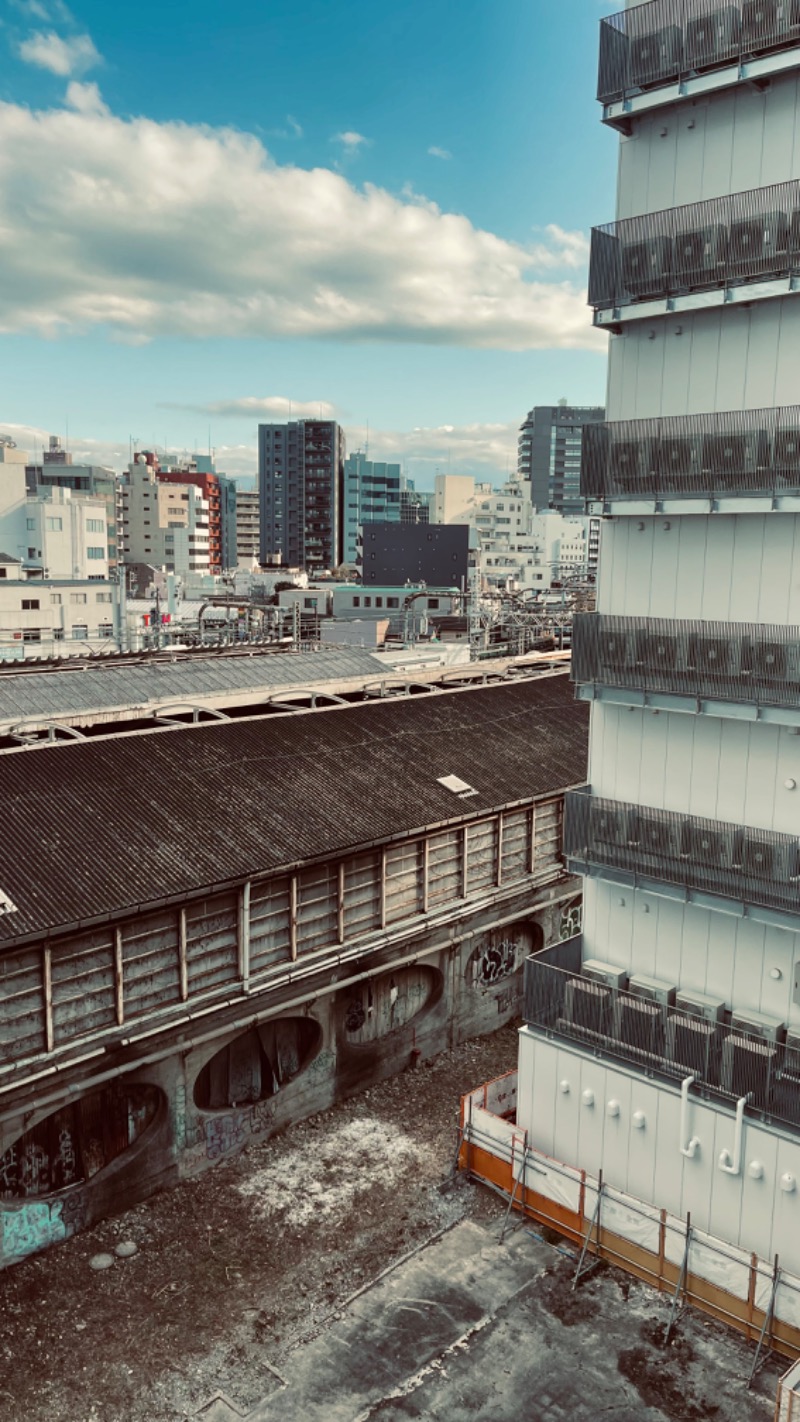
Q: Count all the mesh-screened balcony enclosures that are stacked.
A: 6